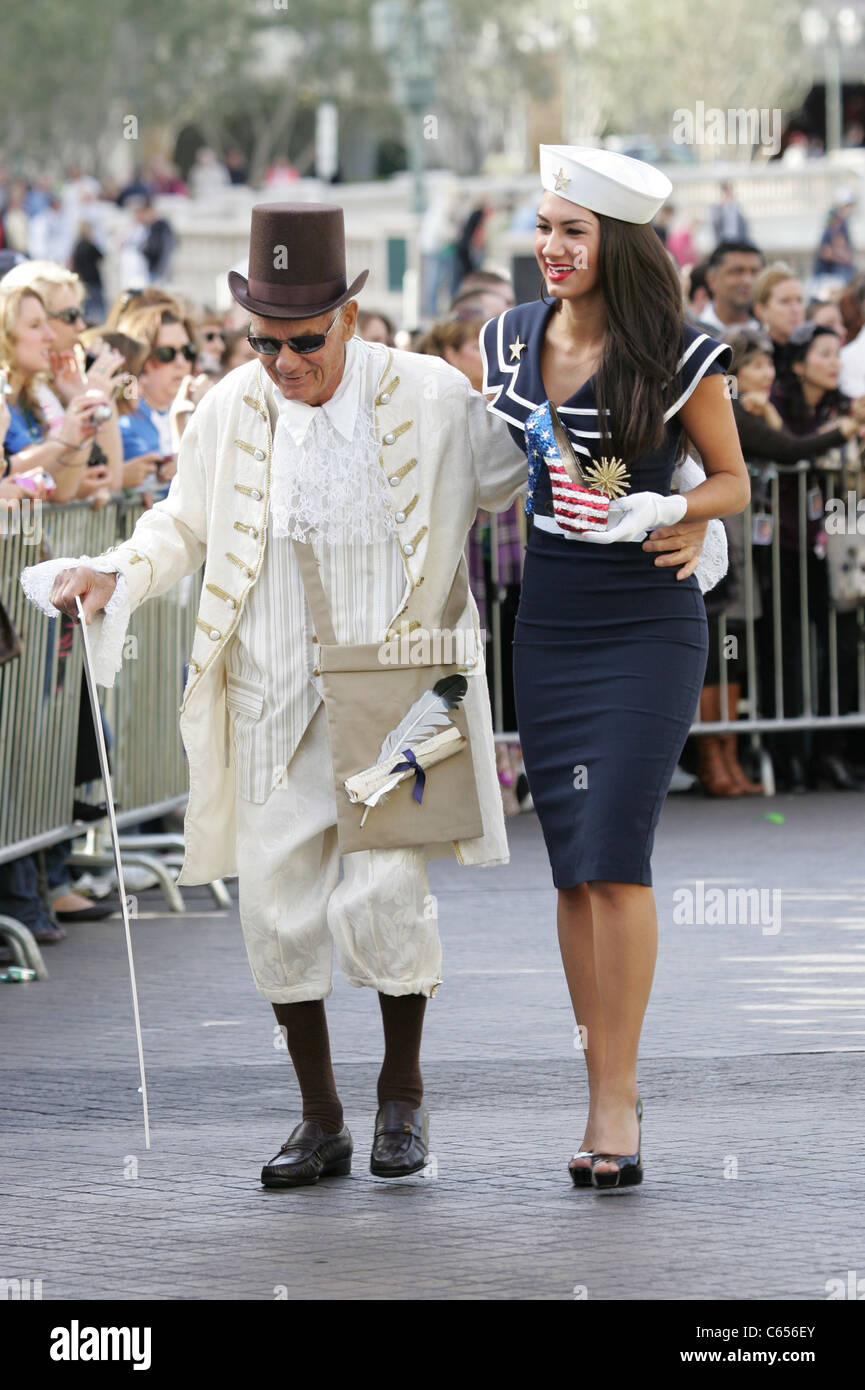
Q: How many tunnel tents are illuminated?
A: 0